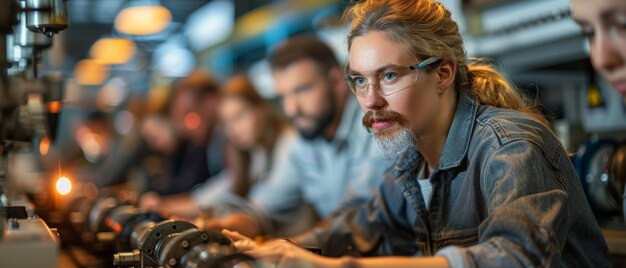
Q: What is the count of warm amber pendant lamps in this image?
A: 3